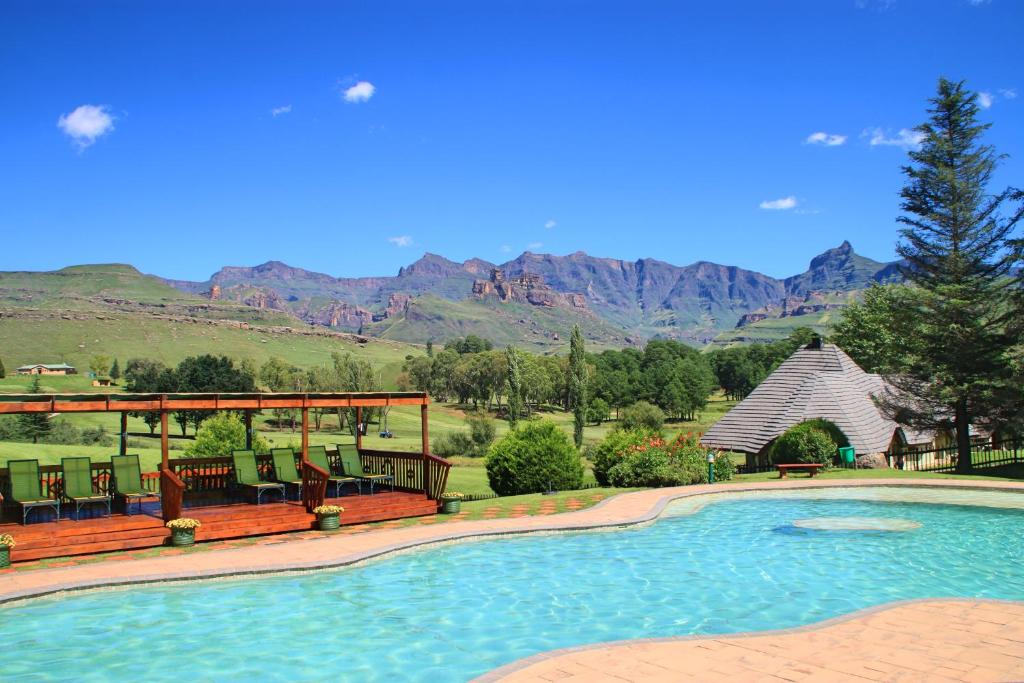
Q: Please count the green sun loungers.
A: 7